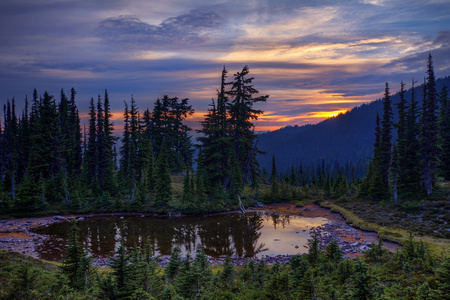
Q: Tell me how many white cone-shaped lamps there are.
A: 0